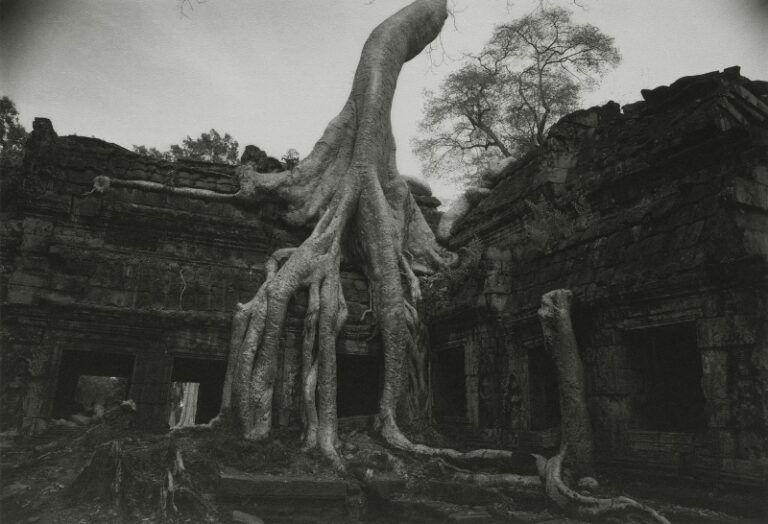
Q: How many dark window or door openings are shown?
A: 6